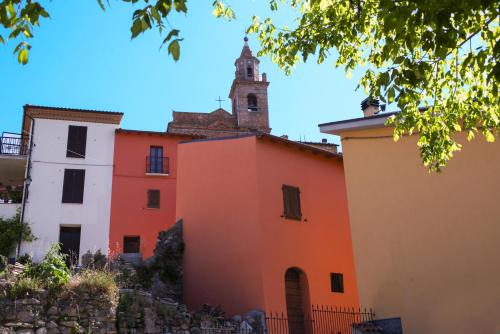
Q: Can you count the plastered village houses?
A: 4